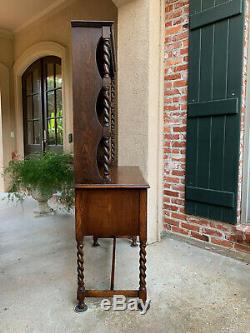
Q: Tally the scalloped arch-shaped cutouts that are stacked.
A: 3